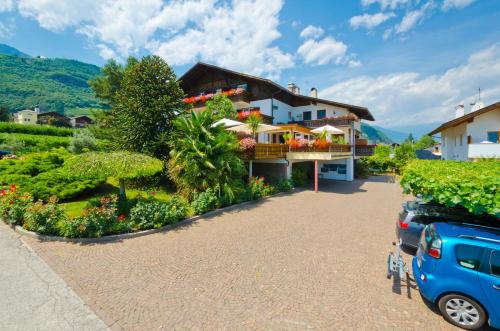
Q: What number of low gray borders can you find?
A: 1